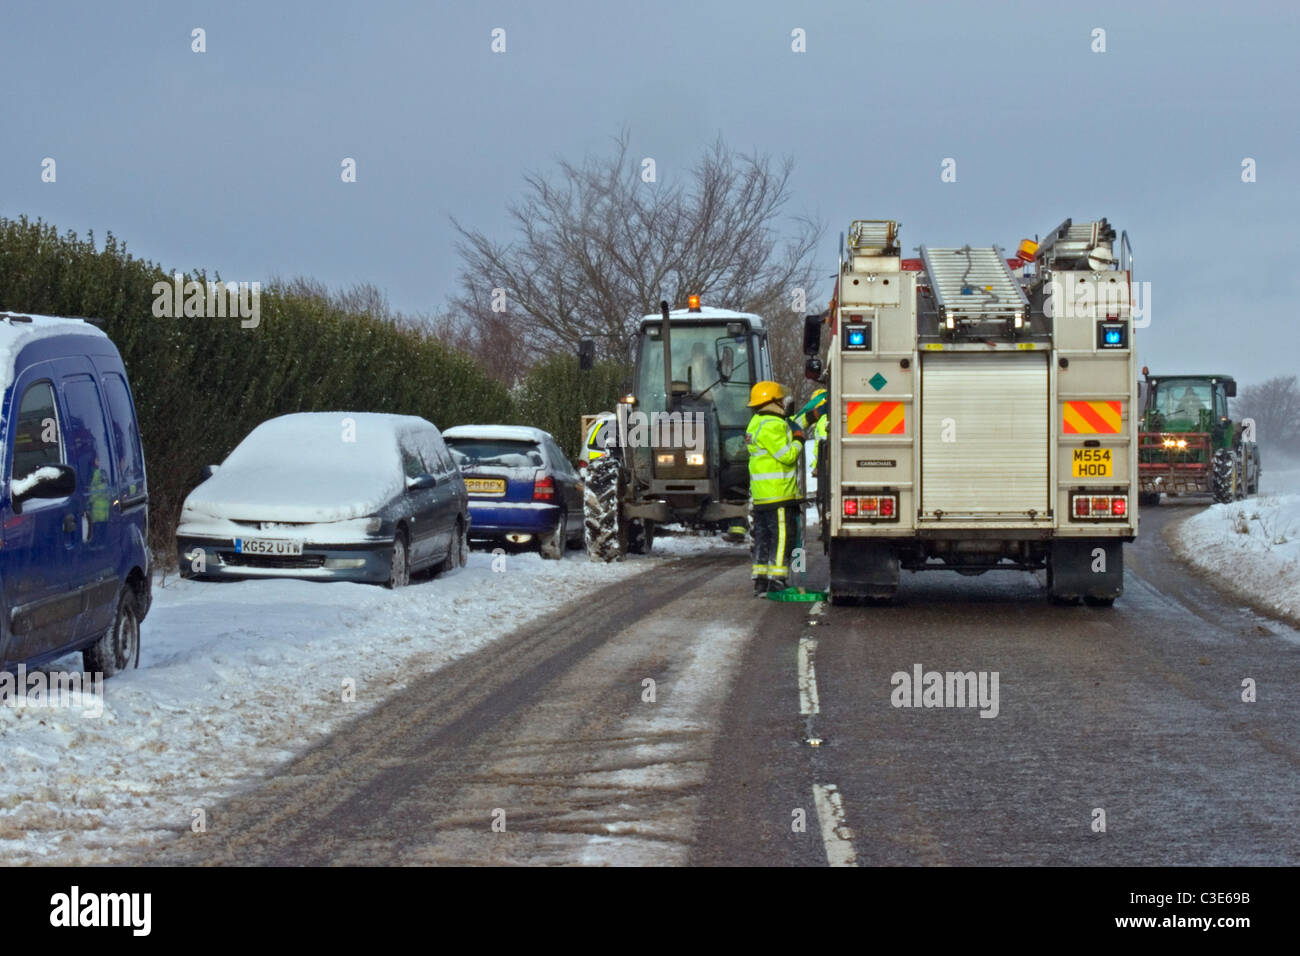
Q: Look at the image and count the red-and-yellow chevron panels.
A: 2